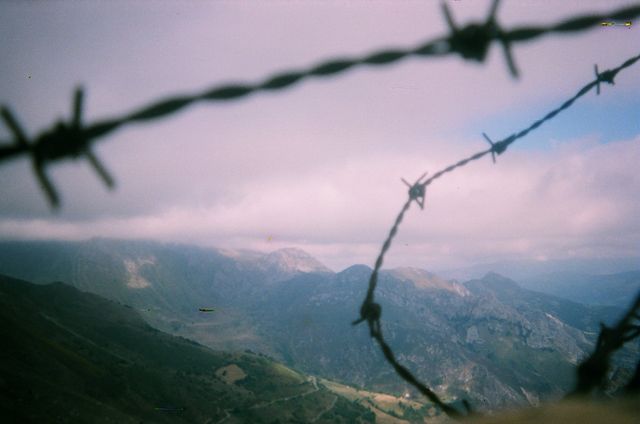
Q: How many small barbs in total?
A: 4